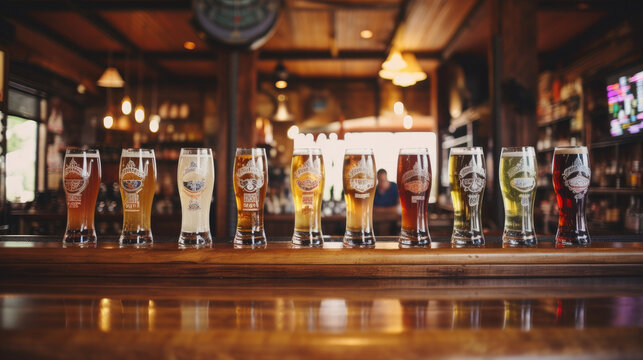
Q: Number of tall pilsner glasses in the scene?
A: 10